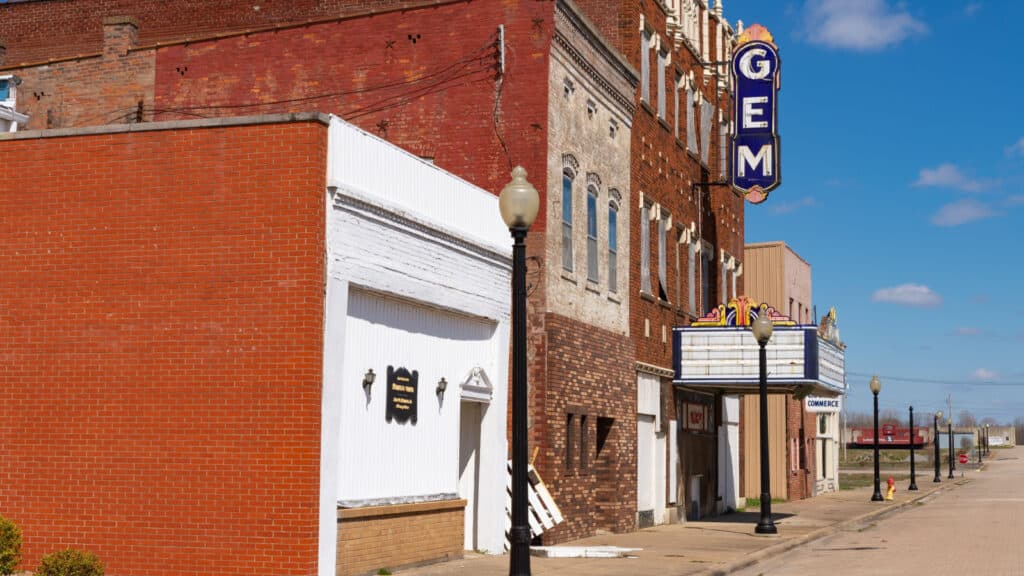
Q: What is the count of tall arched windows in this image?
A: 3